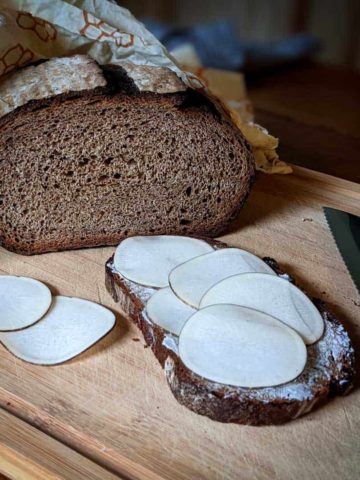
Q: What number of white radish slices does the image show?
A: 7